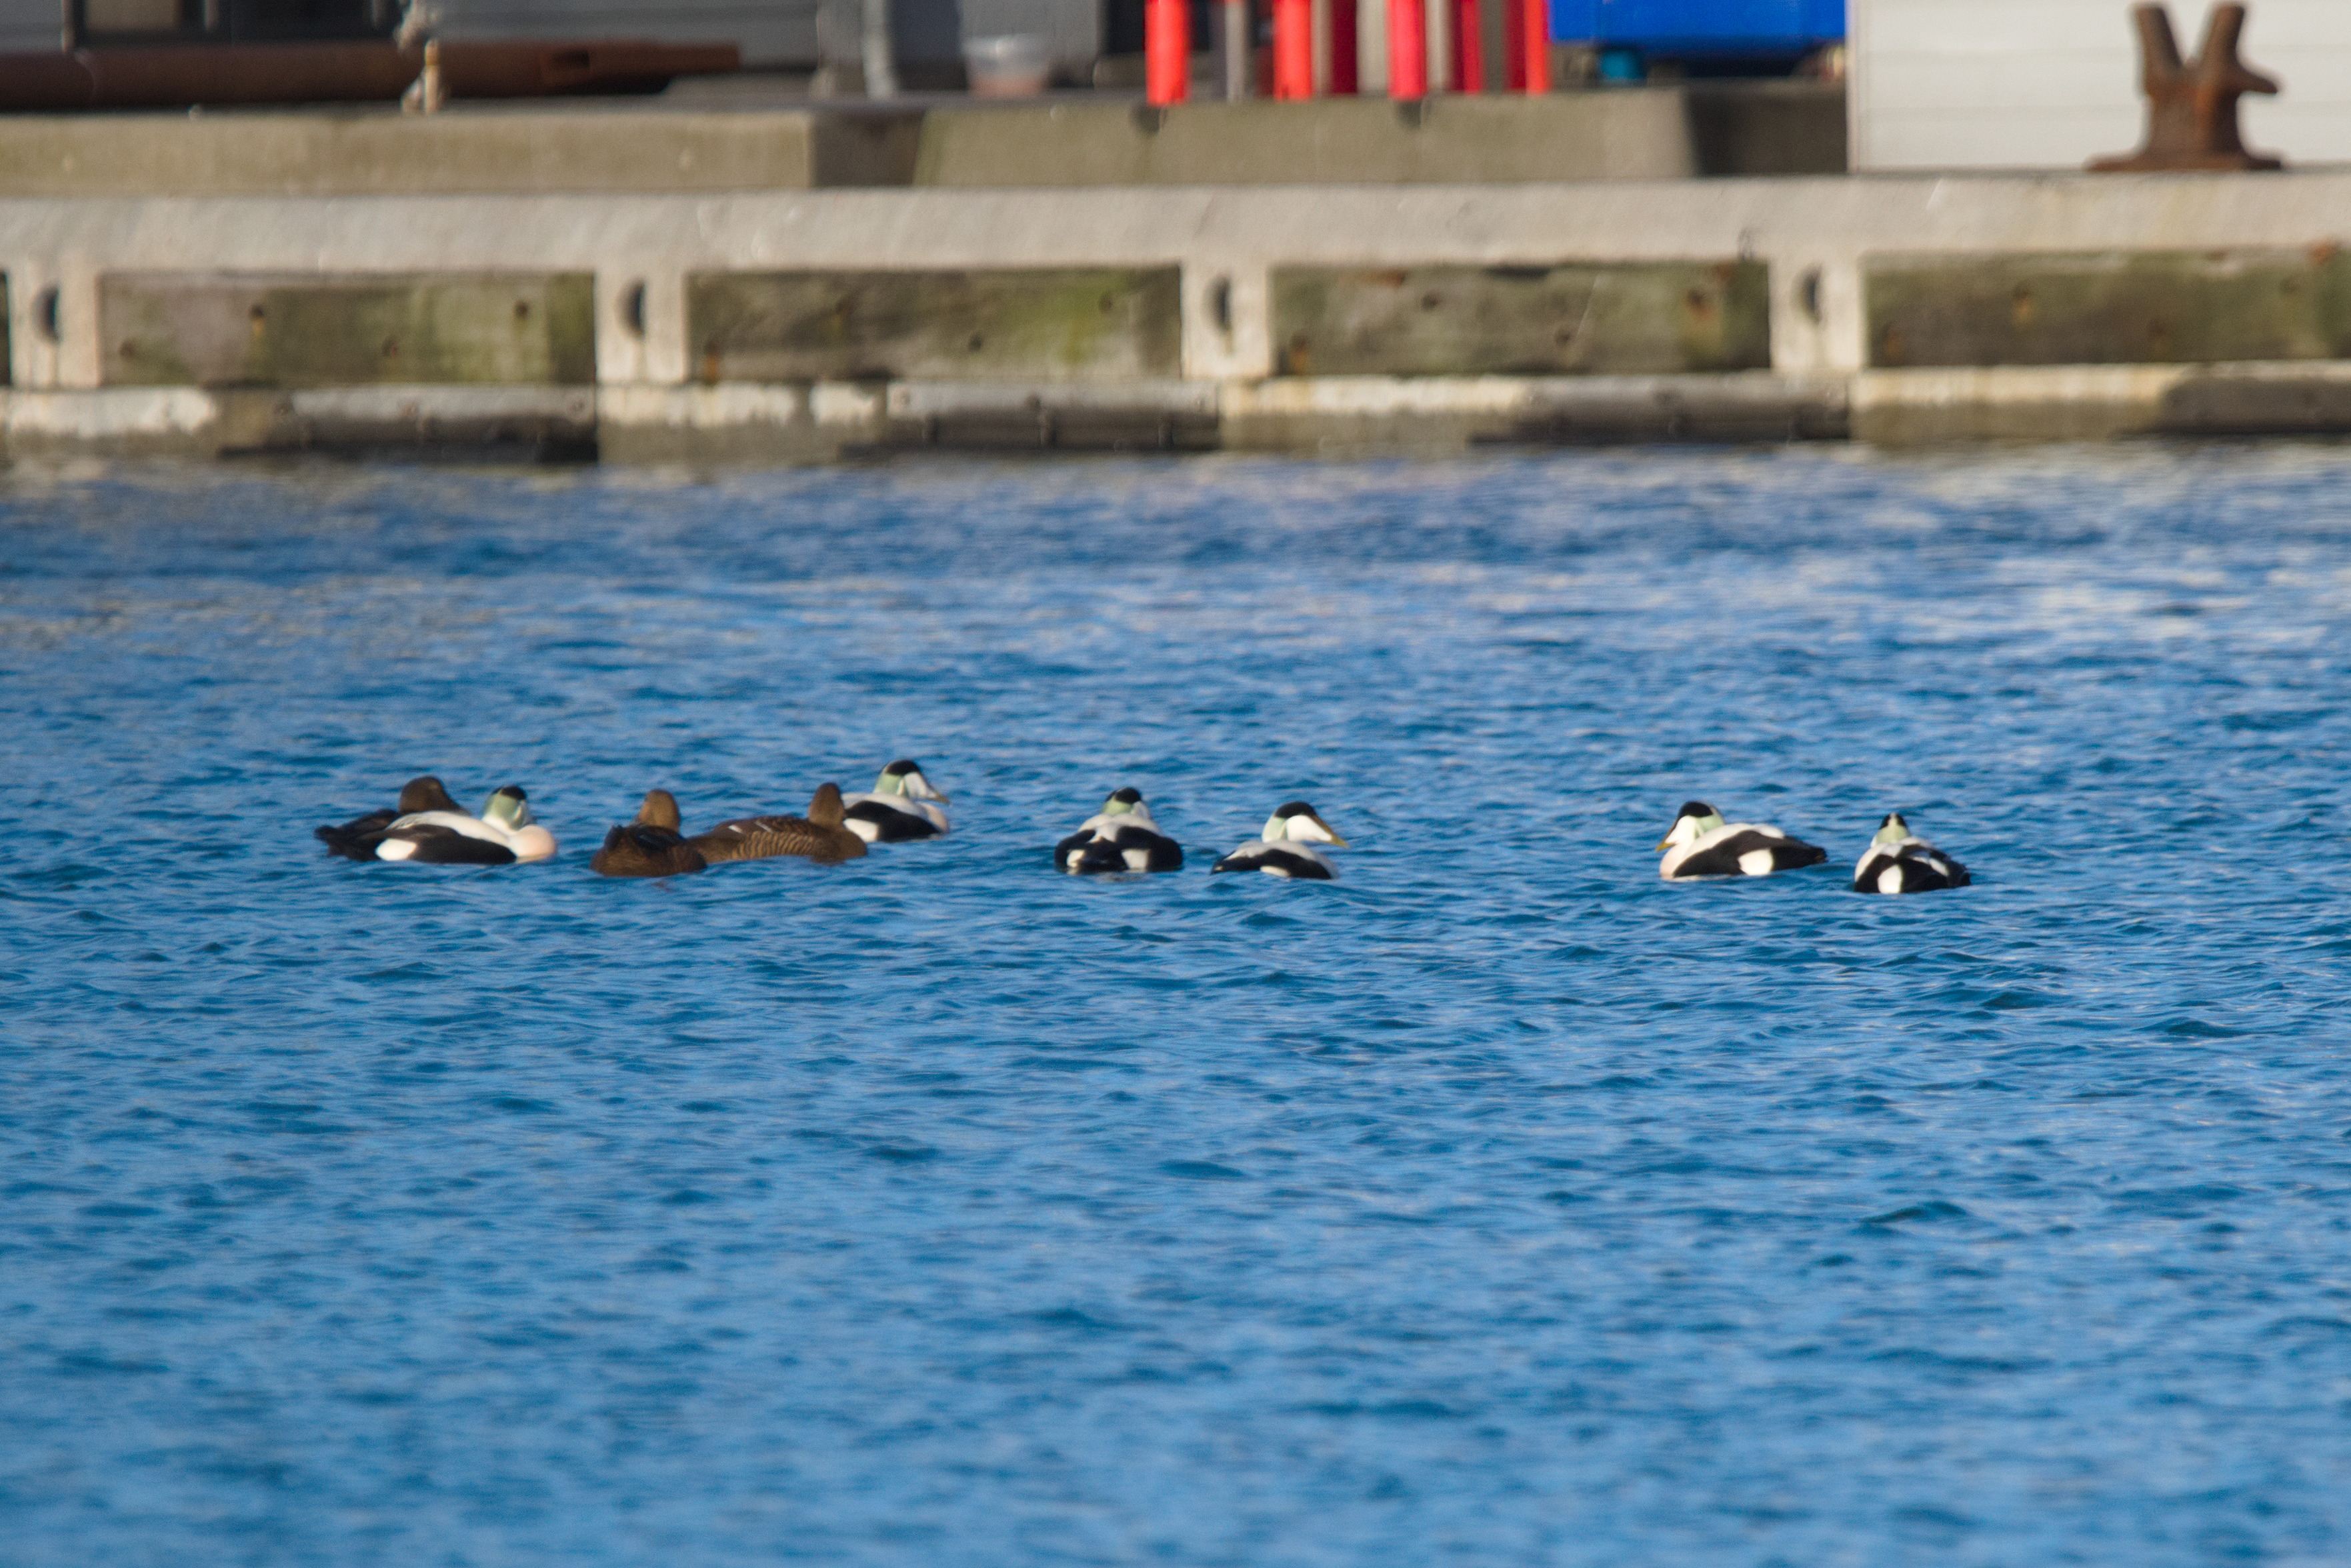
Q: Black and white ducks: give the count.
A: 6